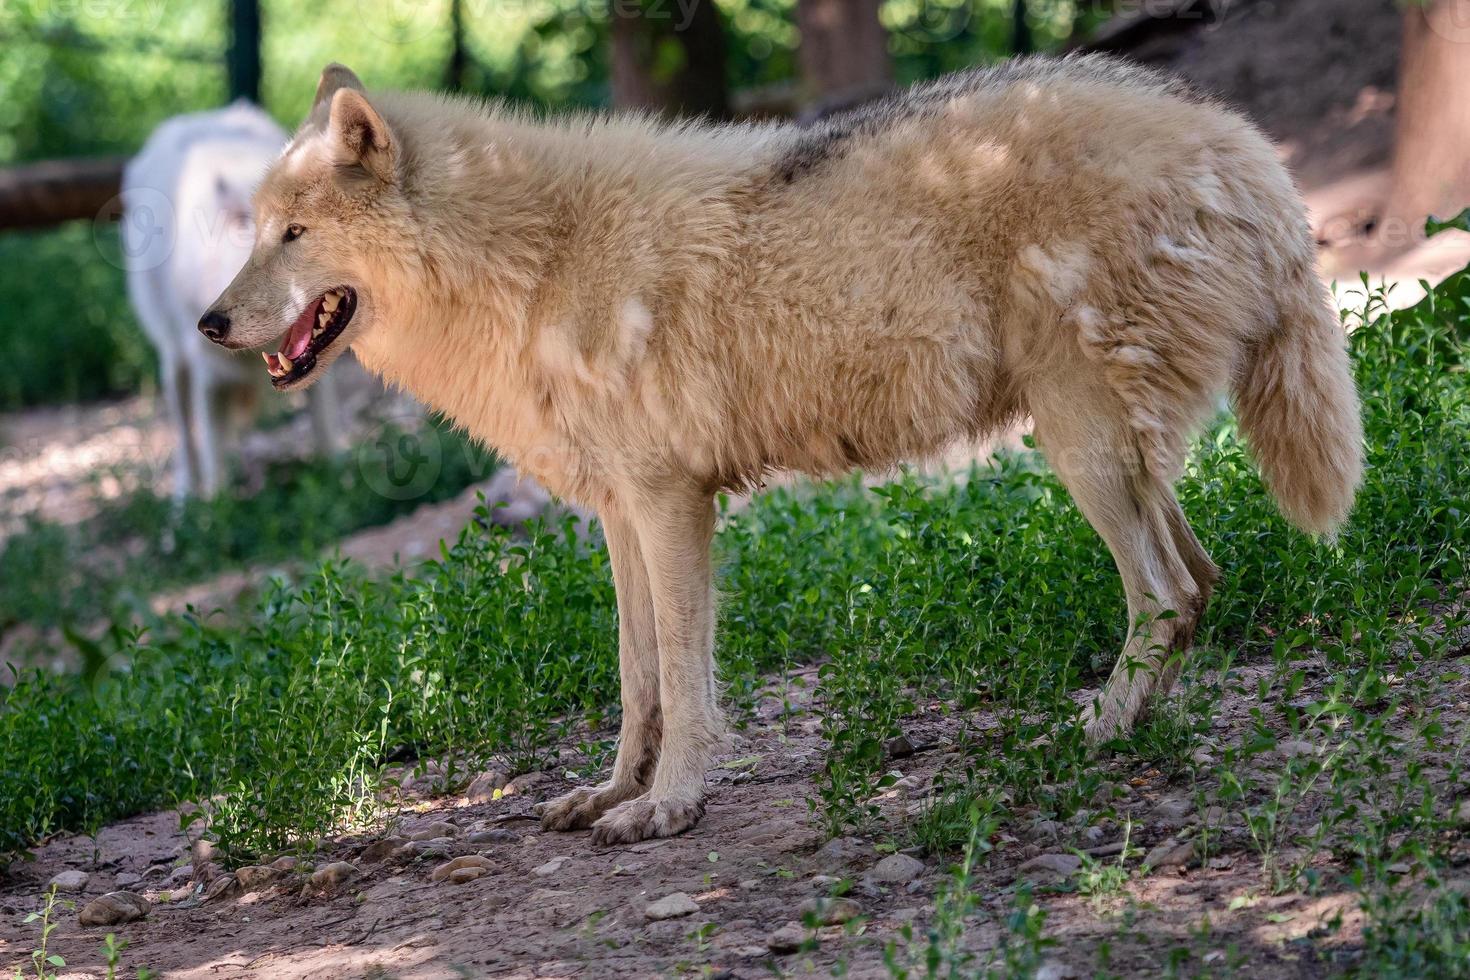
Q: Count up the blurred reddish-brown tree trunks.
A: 3